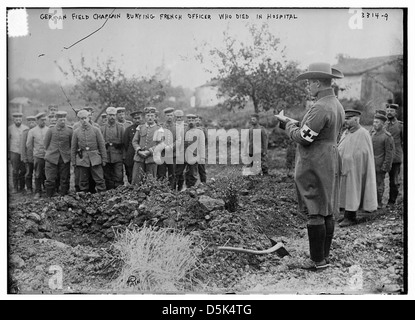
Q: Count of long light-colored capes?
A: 1